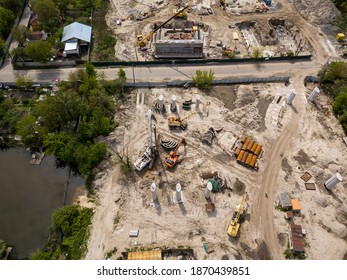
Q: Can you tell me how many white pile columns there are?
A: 9